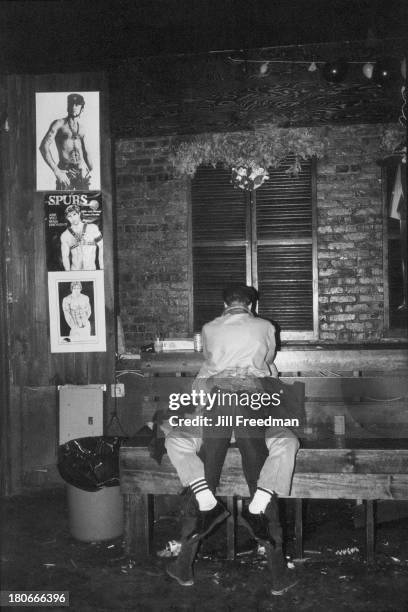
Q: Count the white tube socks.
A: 2